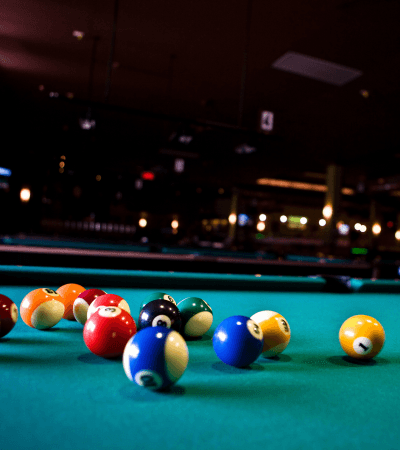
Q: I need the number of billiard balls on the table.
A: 13